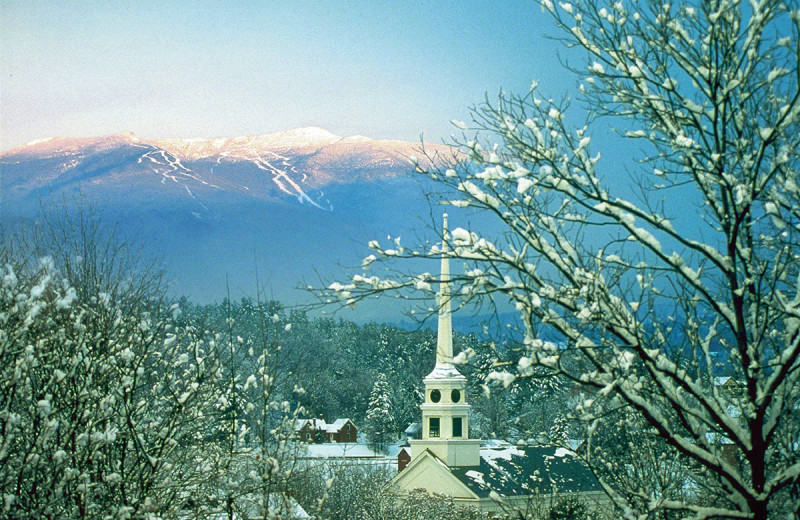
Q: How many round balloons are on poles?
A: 0